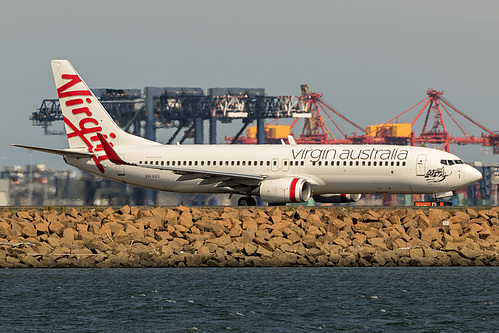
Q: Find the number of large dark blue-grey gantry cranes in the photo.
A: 3